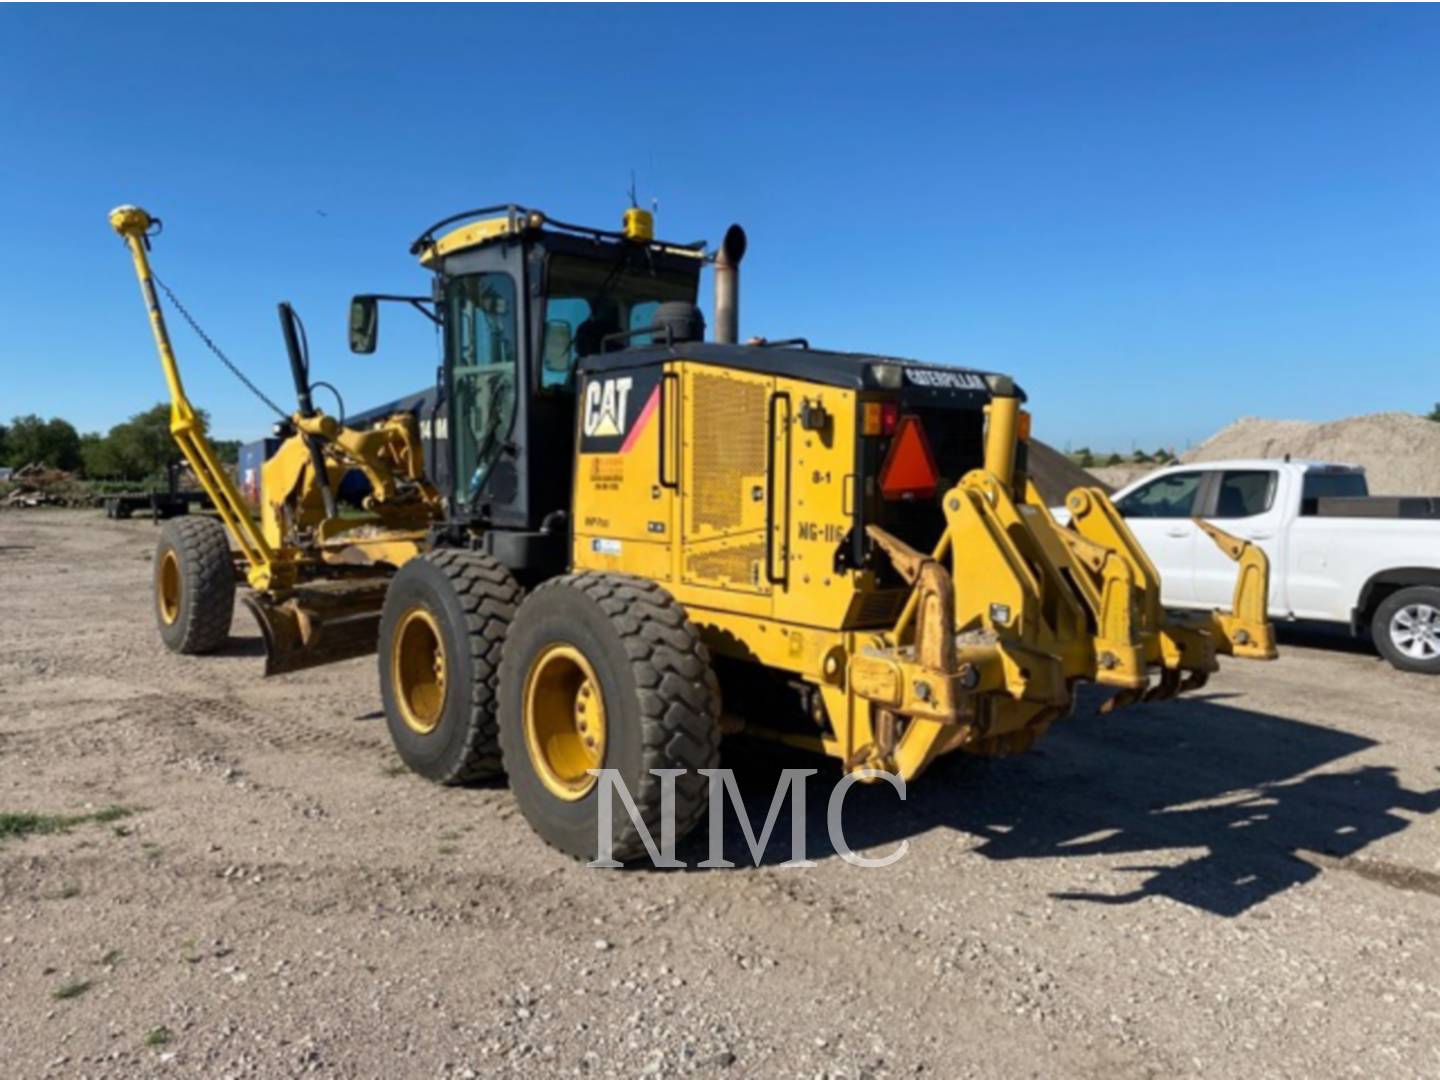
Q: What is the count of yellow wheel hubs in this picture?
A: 3